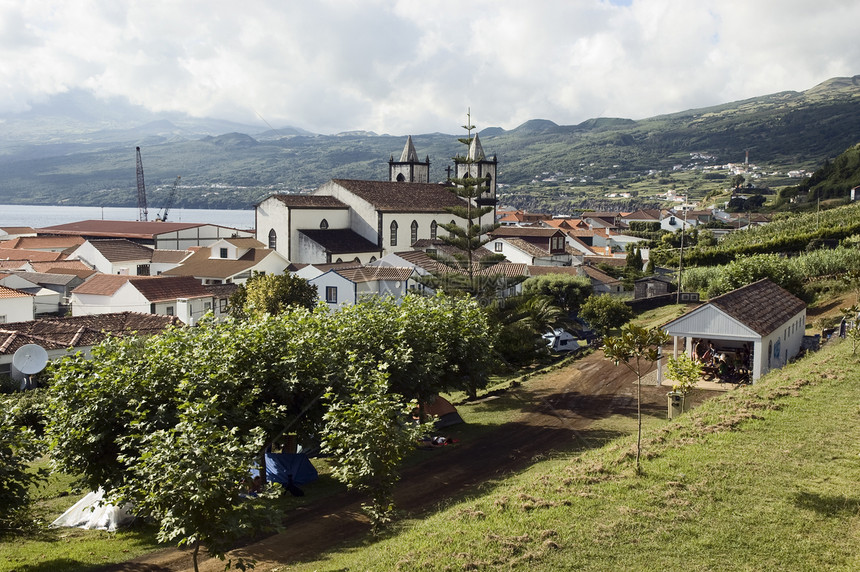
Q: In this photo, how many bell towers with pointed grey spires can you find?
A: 2